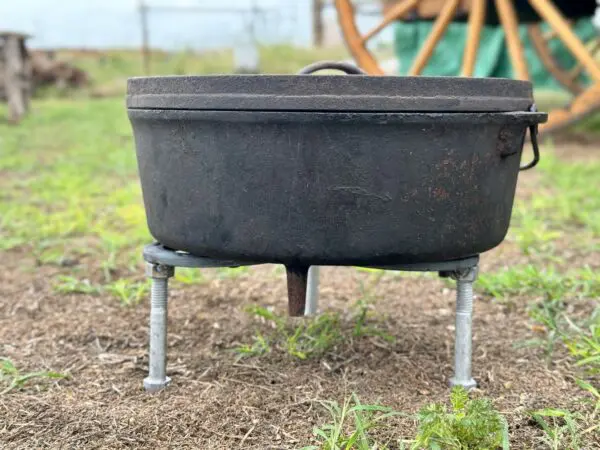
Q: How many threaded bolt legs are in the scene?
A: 3